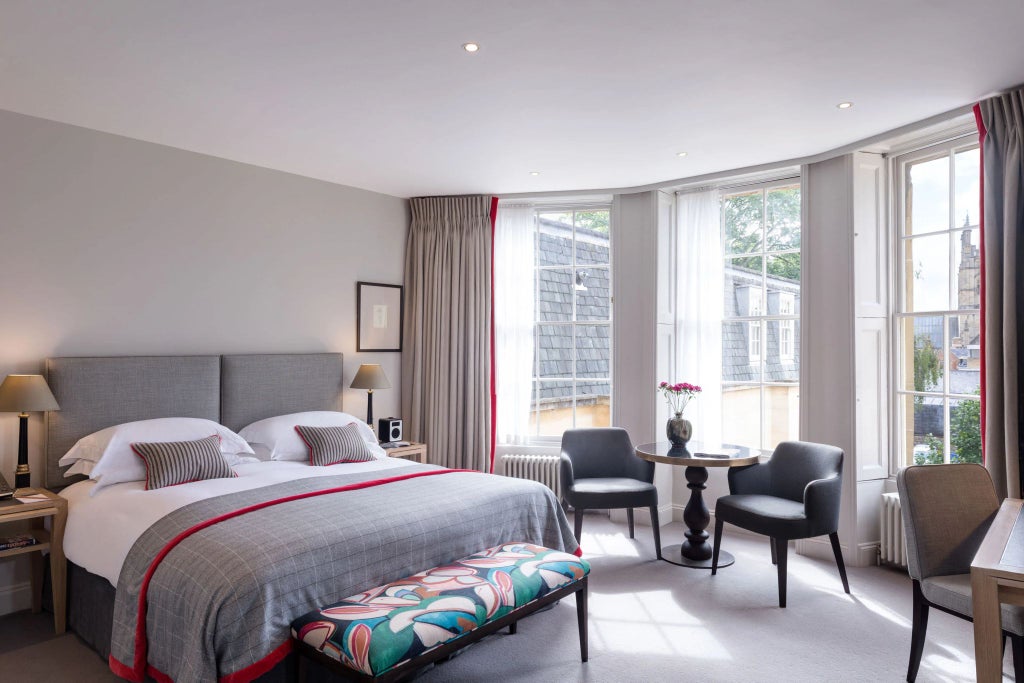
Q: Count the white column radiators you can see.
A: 2